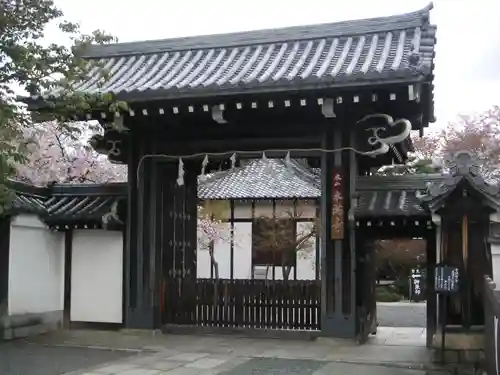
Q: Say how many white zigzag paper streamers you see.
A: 5